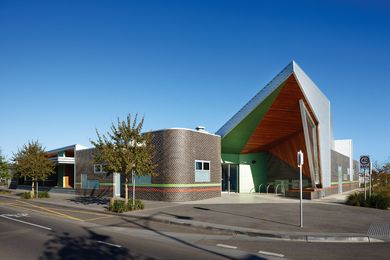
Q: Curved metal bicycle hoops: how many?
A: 4